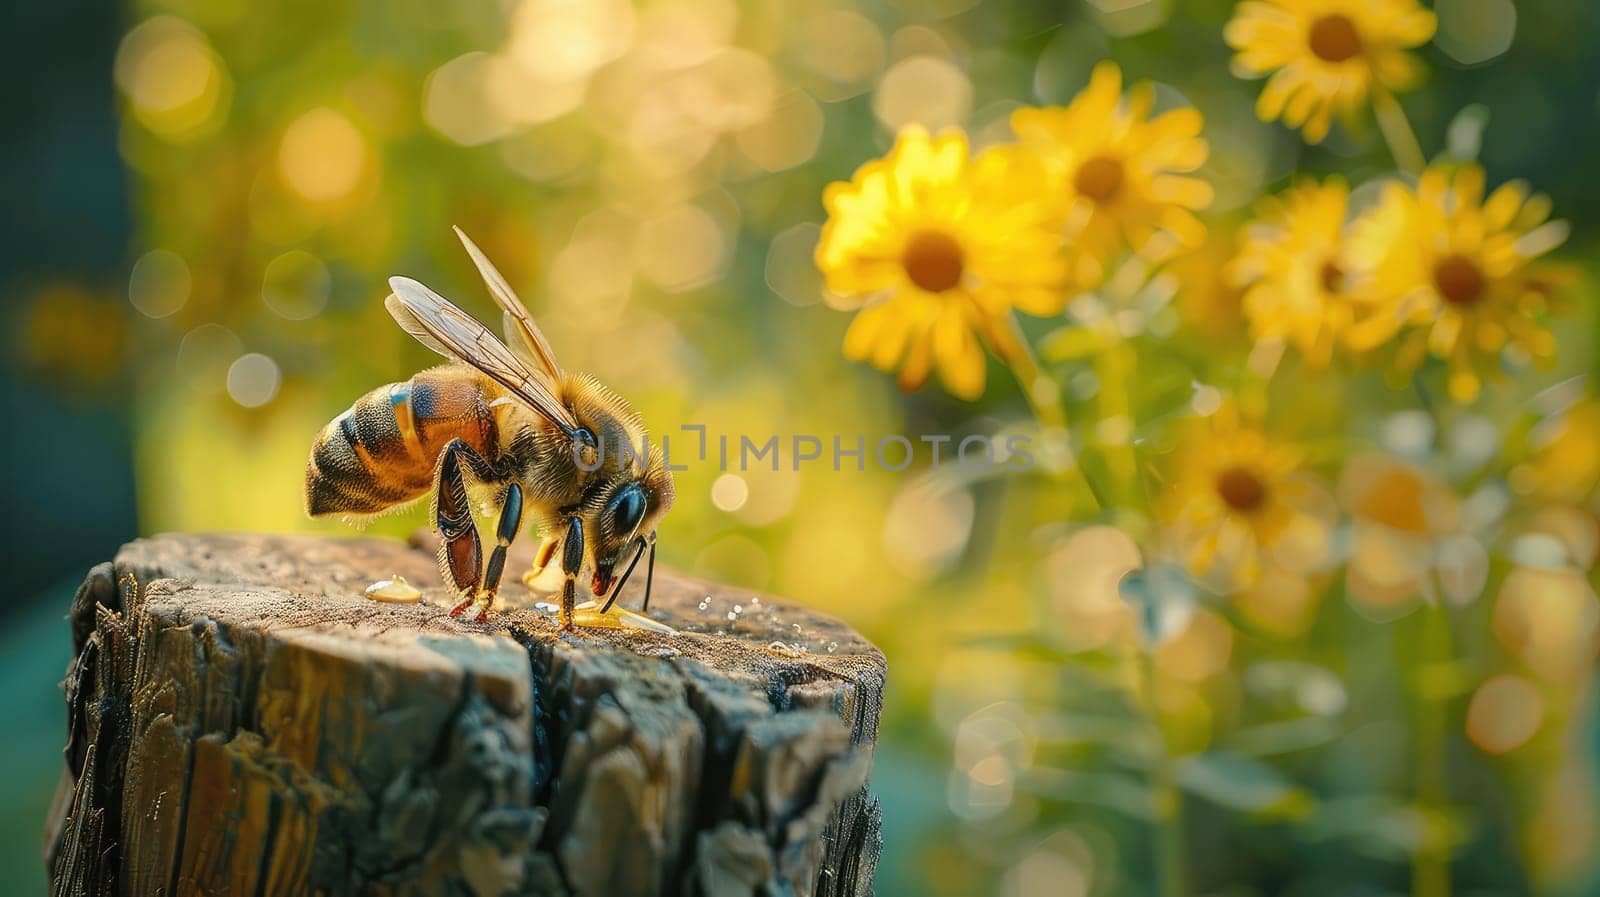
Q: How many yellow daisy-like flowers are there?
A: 6